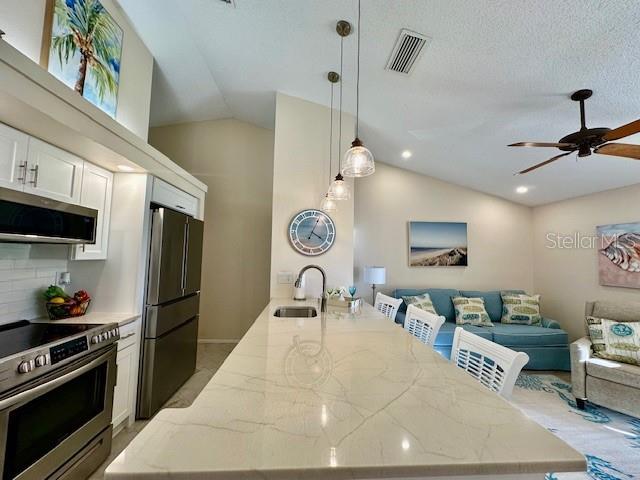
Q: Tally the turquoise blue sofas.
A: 1